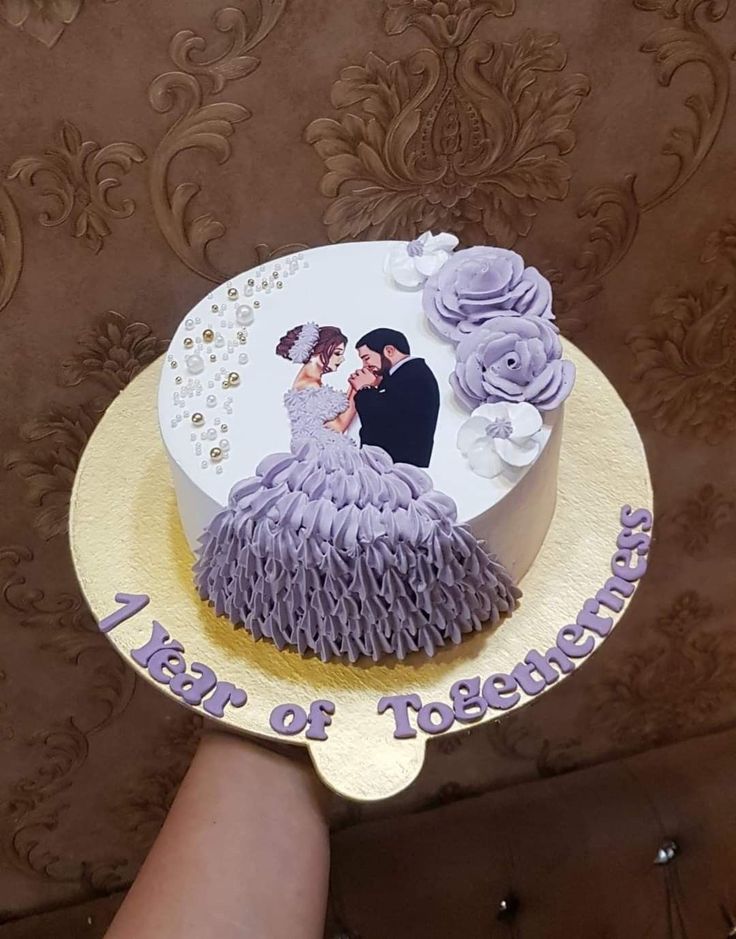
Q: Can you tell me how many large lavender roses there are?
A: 2